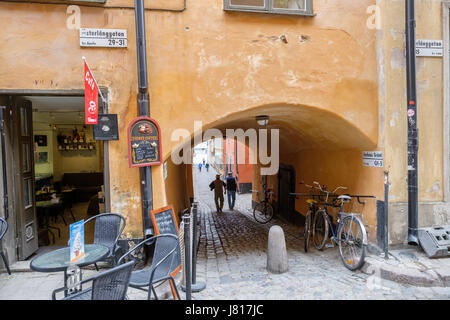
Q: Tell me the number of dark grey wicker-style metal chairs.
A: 4